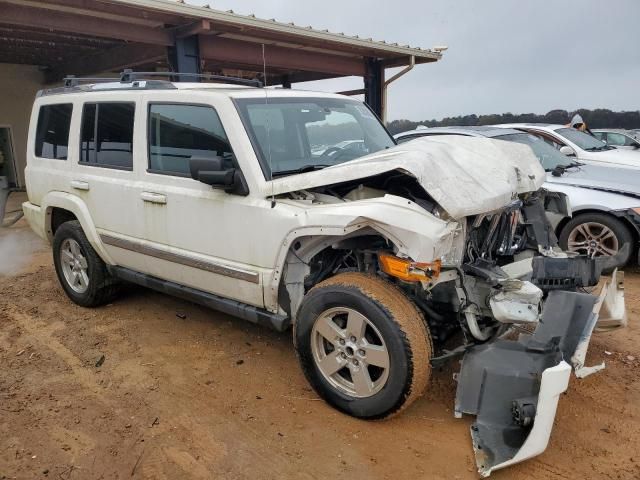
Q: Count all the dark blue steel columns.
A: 2